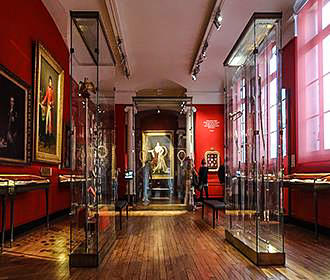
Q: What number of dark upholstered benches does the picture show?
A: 2